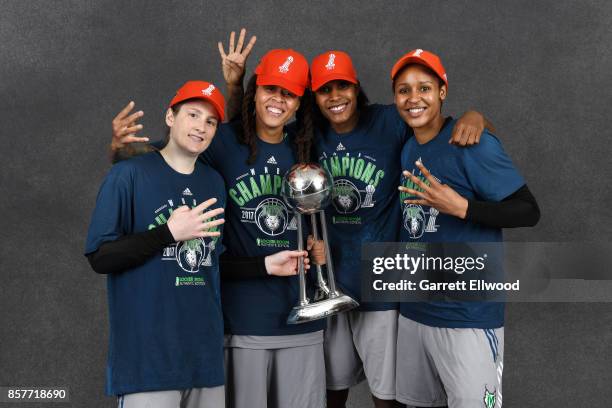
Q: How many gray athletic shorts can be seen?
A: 4